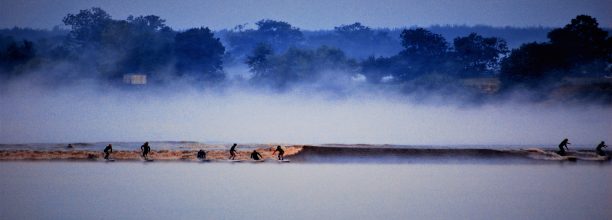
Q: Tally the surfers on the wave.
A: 8